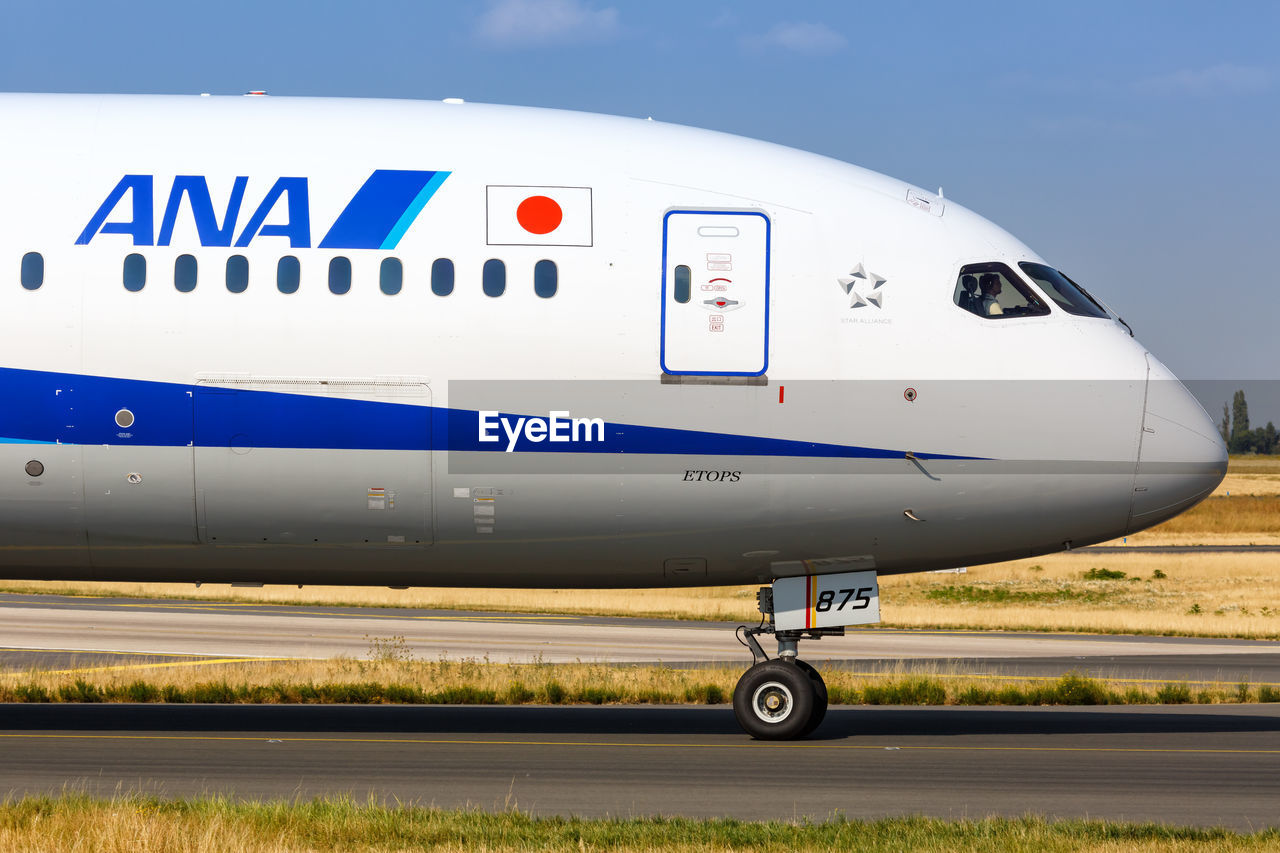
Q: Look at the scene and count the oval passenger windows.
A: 10